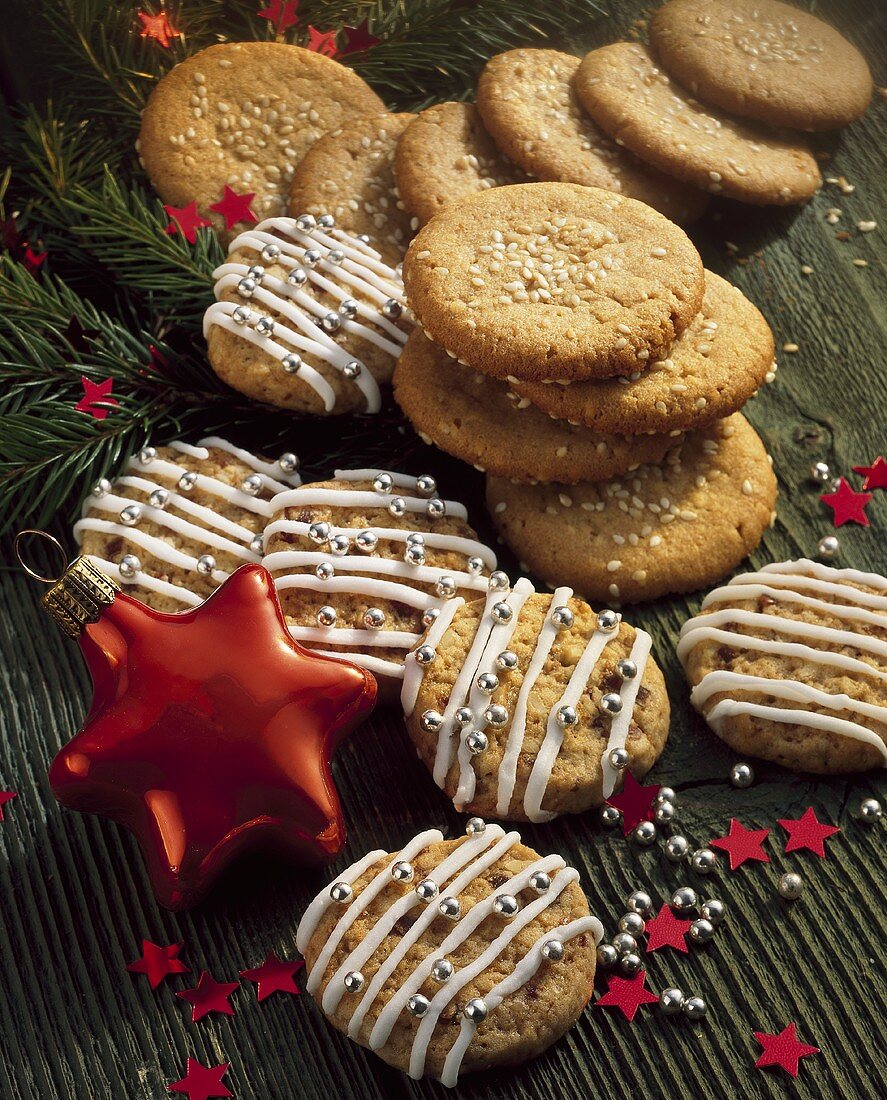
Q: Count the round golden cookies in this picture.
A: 10